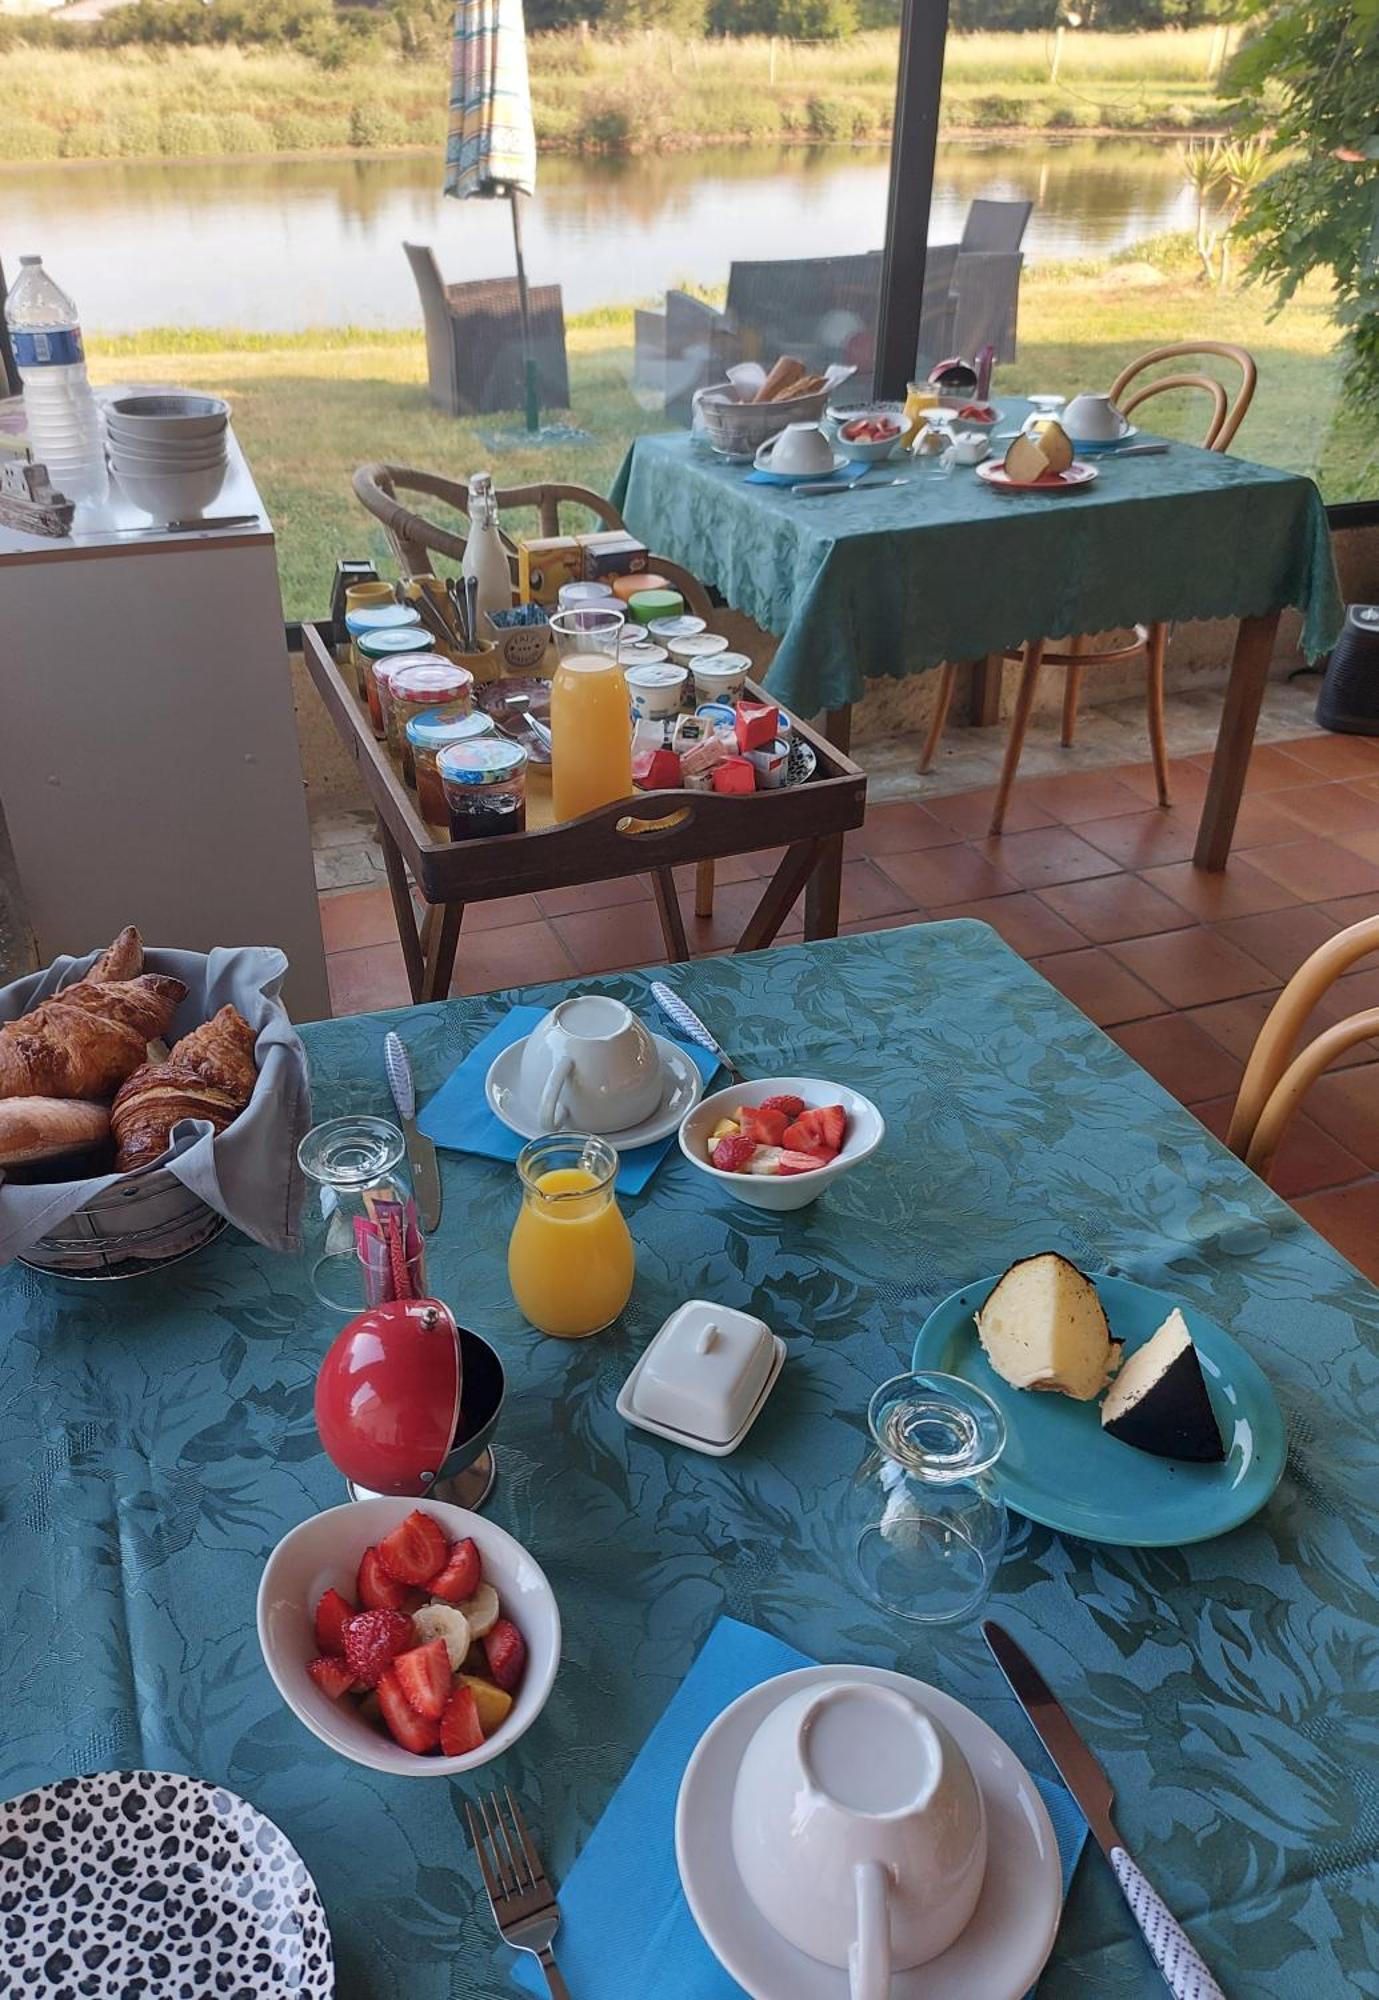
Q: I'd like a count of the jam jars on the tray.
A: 6